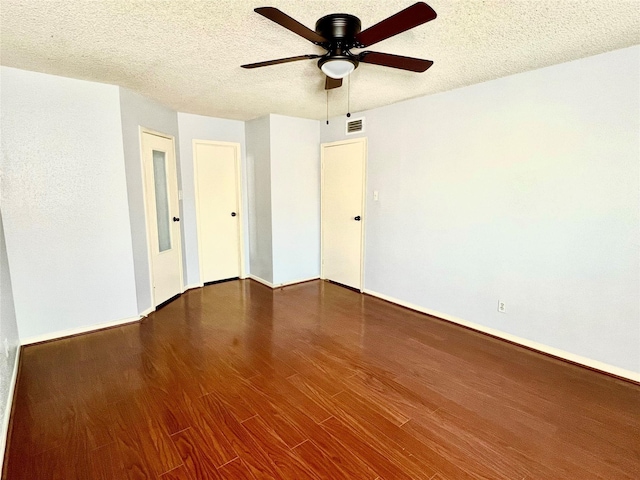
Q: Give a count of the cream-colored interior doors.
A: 3